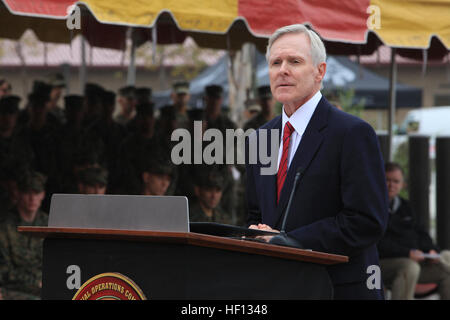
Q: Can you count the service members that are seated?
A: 4